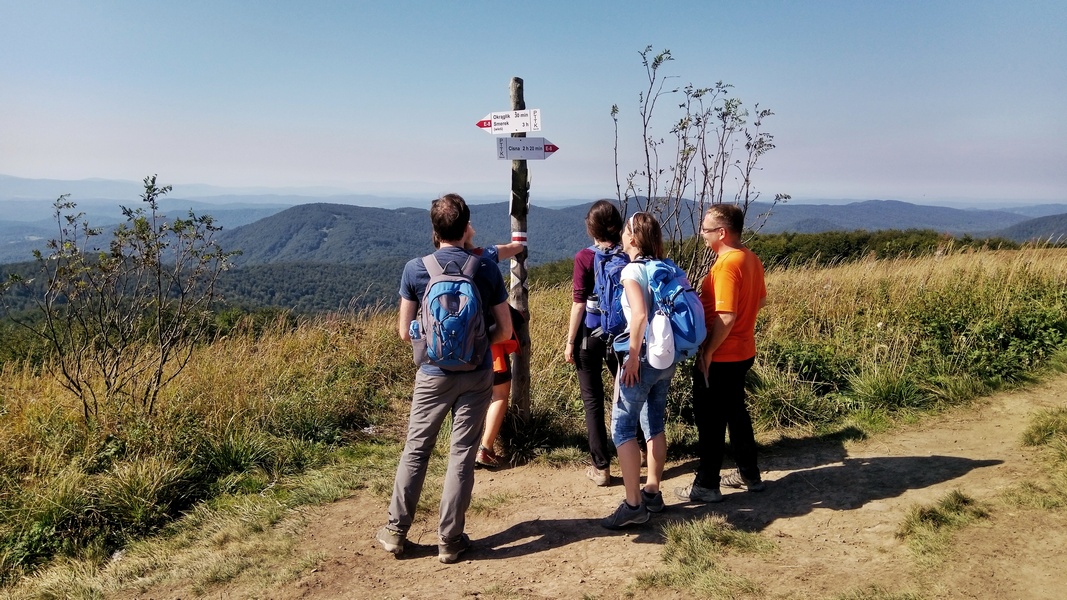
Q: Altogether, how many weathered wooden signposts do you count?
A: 1